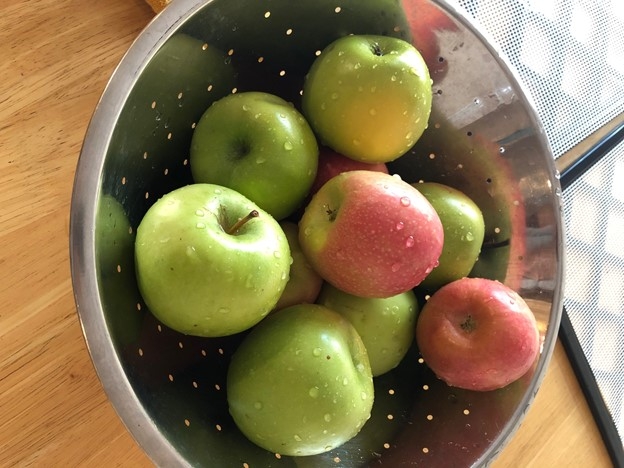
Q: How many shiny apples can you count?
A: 10